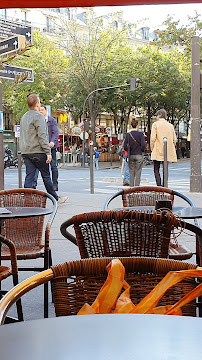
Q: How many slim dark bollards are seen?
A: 3